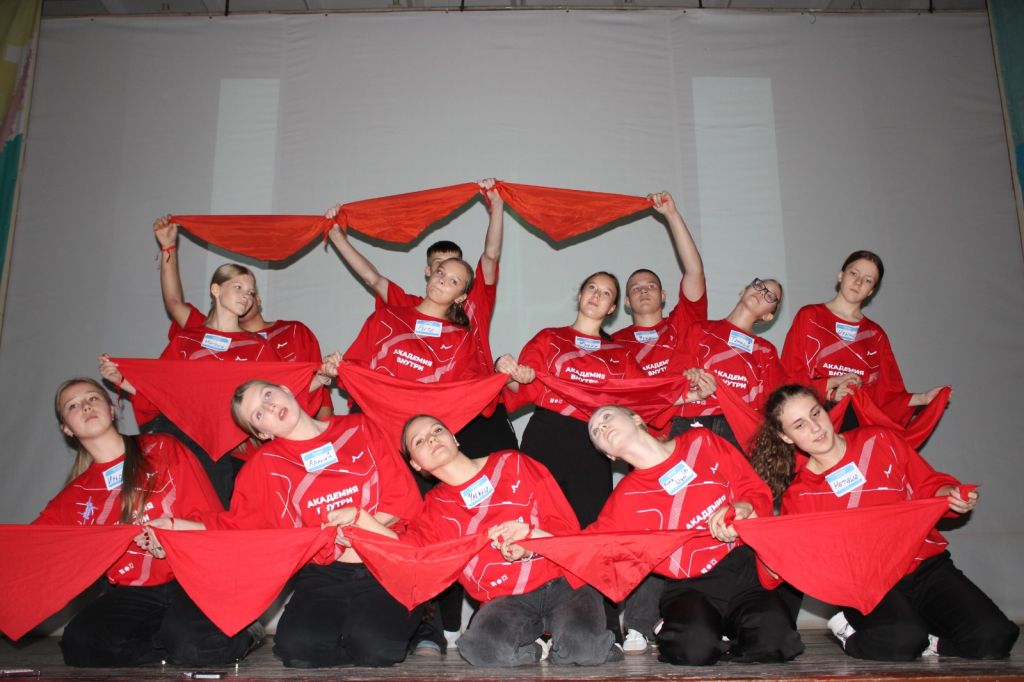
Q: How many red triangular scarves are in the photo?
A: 13